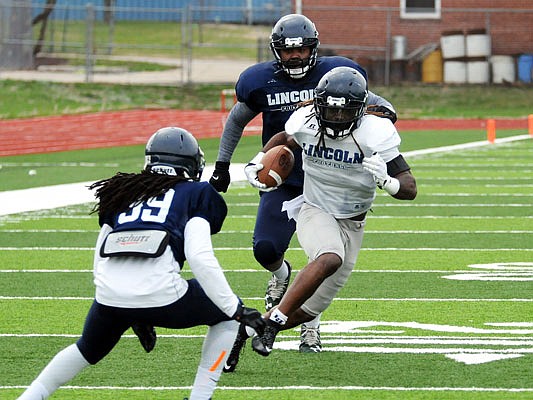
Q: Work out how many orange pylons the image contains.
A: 2